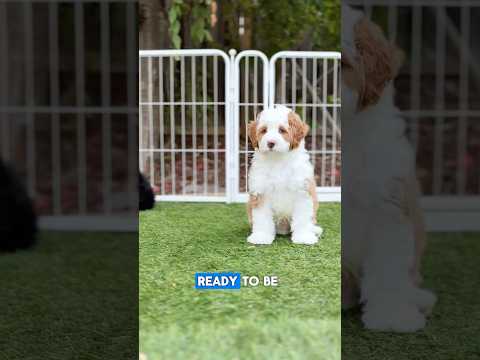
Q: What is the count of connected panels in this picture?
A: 3